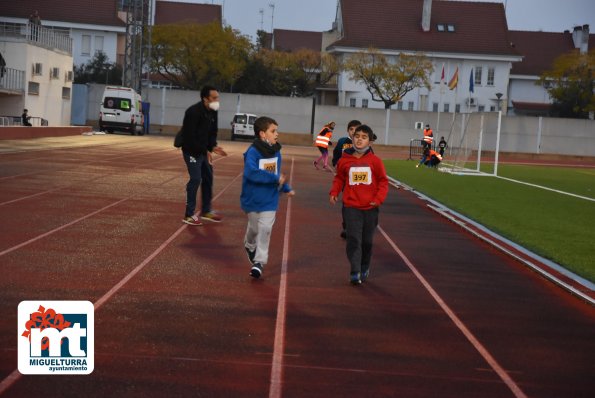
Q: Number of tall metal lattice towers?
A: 1